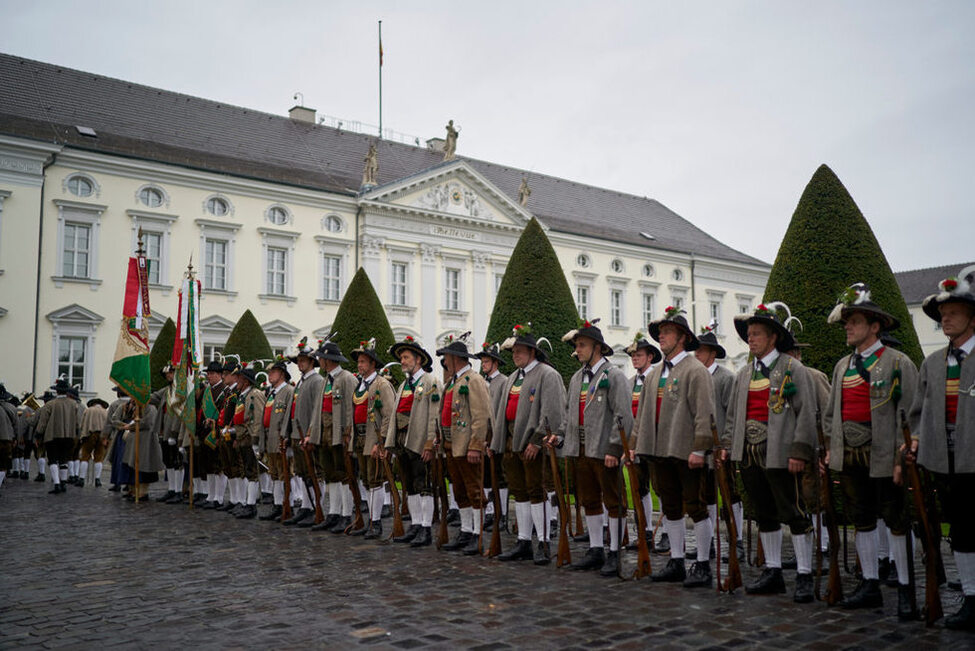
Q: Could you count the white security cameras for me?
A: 1